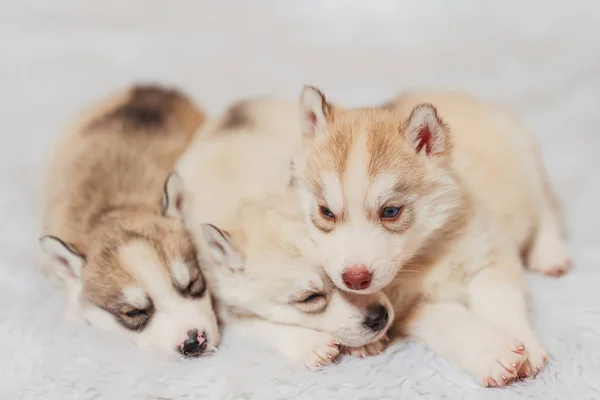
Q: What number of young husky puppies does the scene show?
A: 3